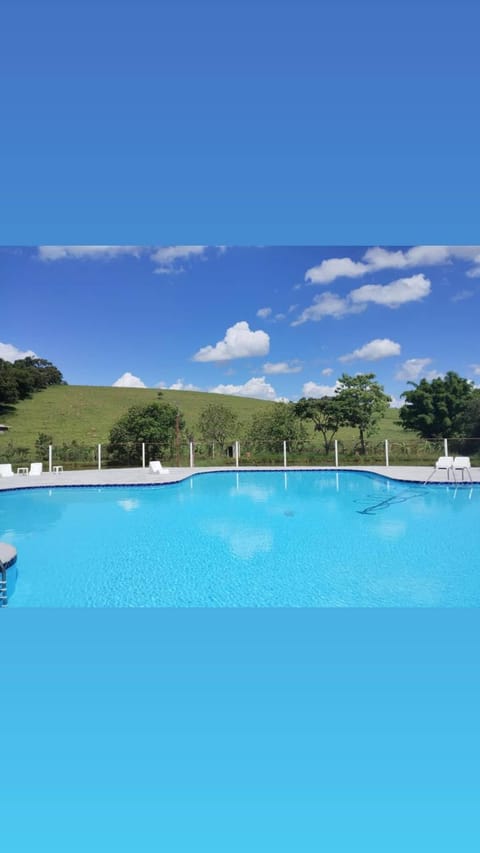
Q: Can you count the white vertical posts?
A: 9